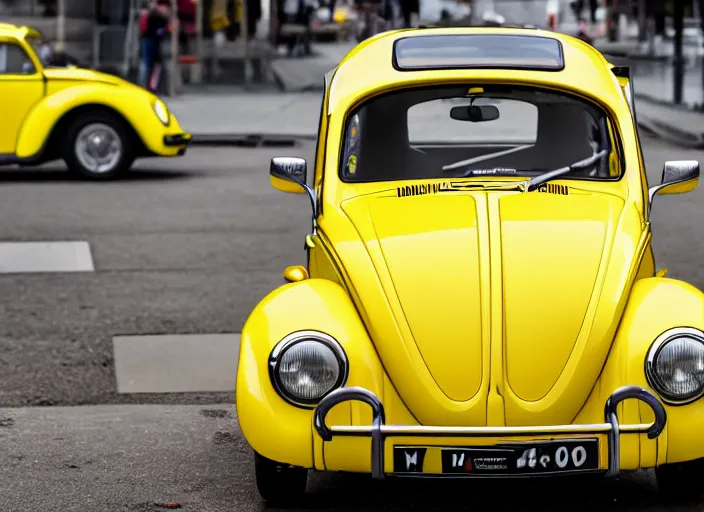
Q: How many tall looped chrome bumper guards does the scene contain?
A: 2